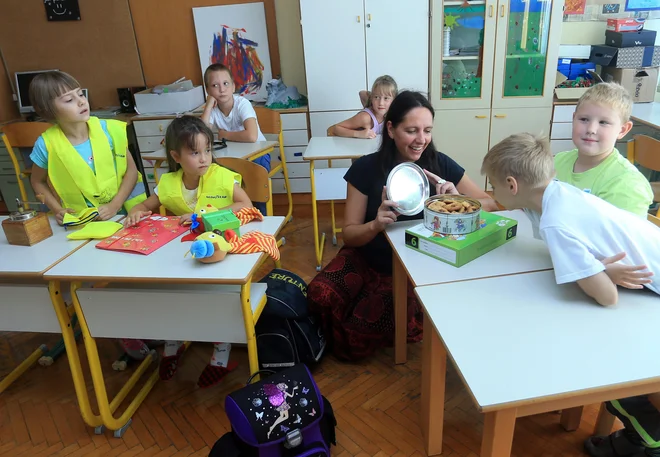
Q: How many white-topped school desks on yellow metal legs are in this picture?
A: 4